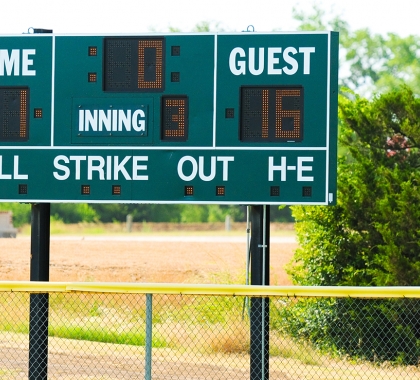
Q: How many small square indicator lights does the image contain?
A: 13